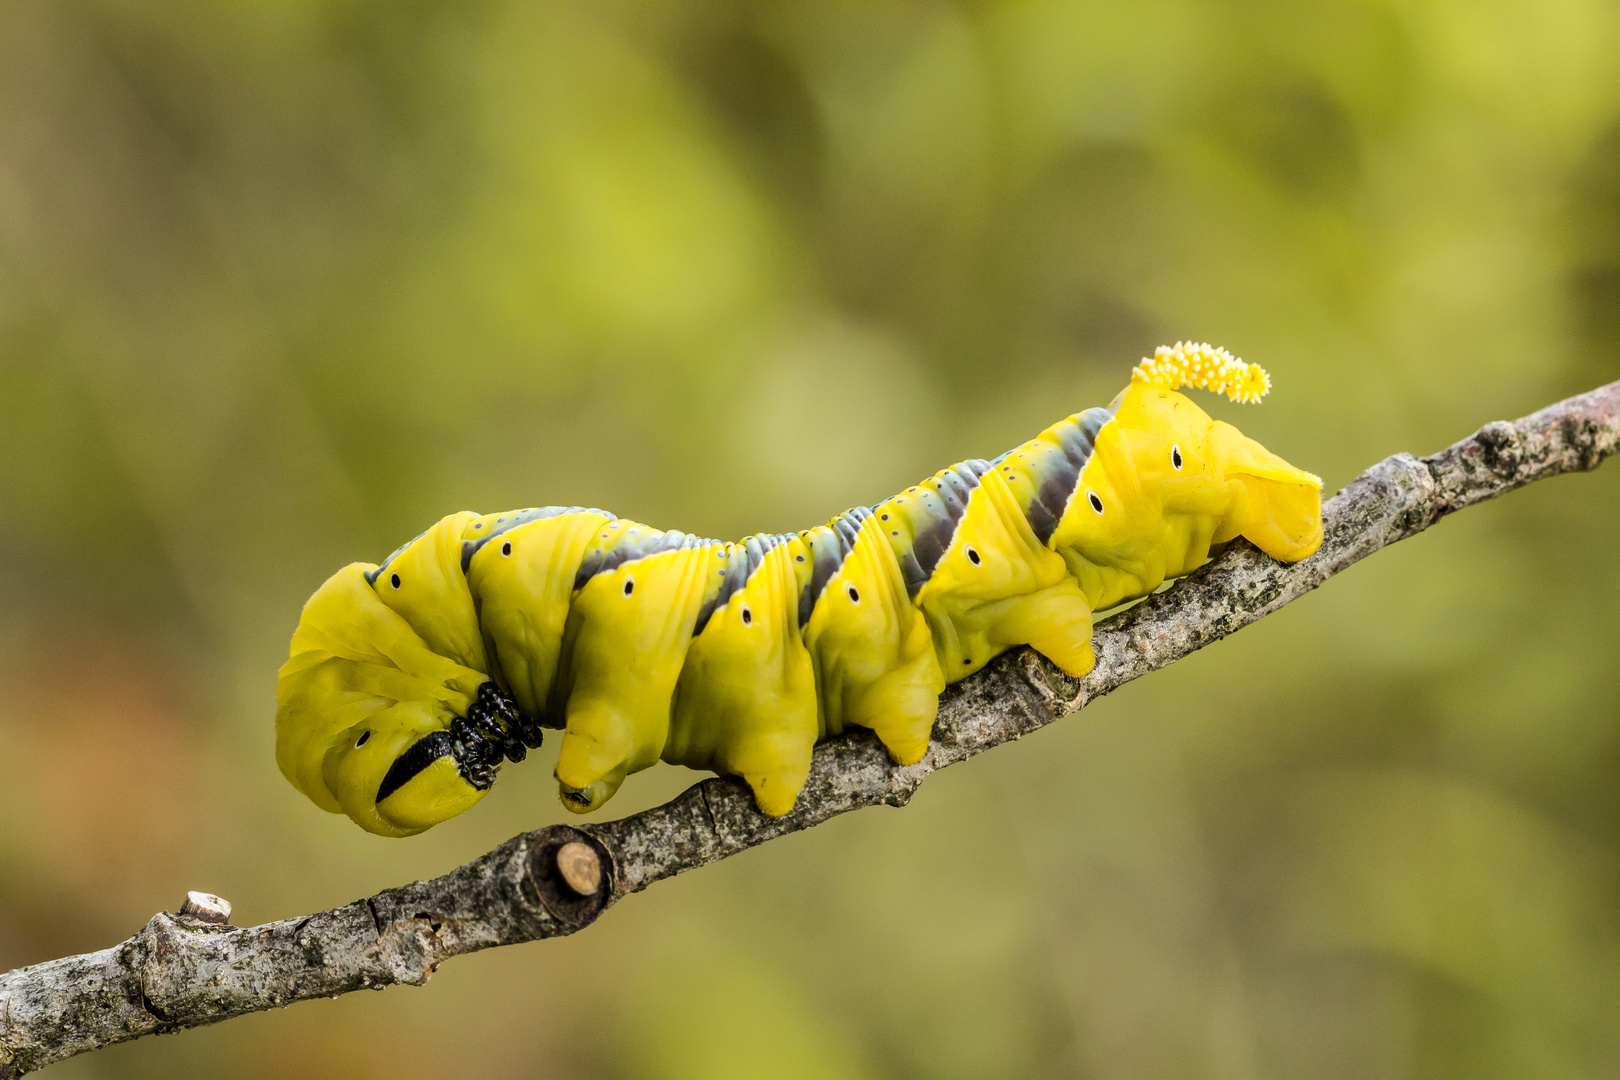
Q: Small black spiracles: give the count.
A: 9